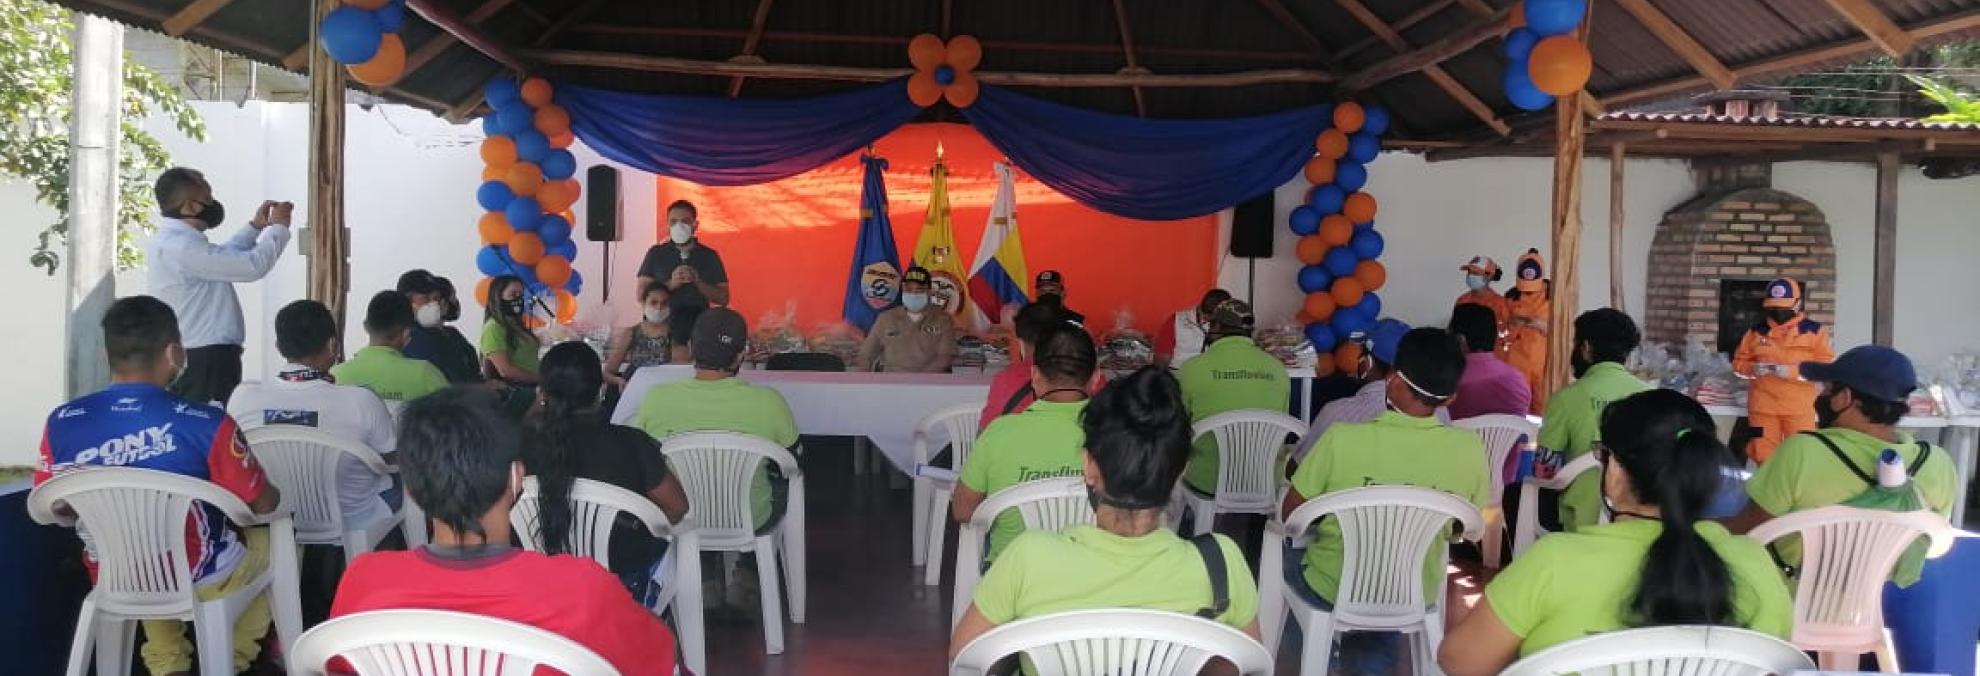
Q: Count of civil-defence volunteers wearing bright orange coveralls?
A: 3